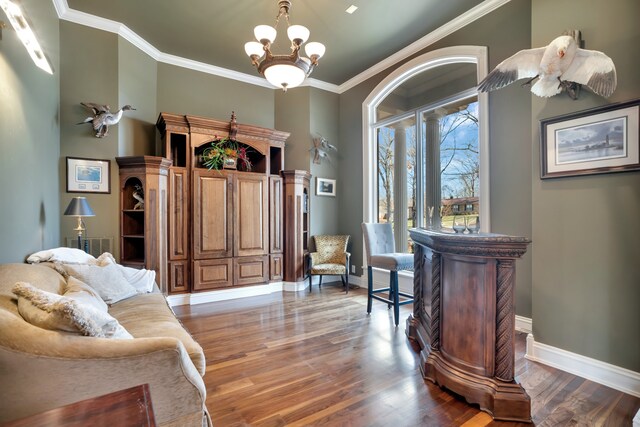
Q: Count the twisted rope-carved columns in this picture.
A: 3